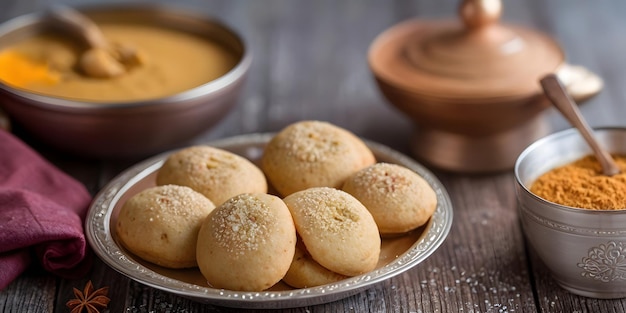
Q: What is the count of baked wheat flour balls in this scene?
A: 7